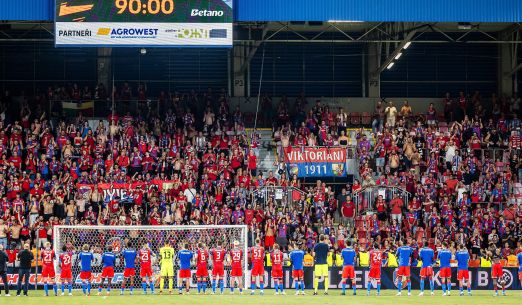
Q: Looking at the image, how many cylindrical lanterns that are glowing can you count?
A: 3